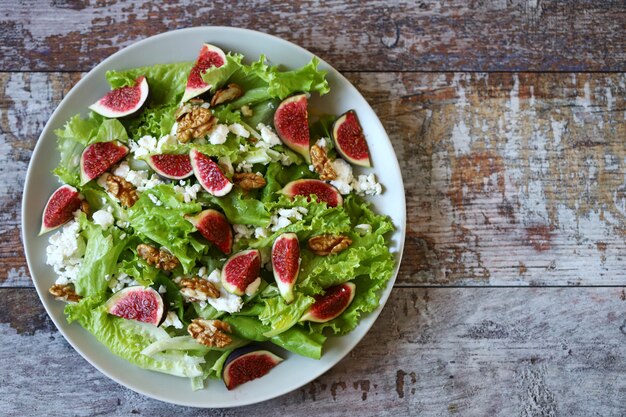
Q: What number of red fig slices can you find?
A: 15